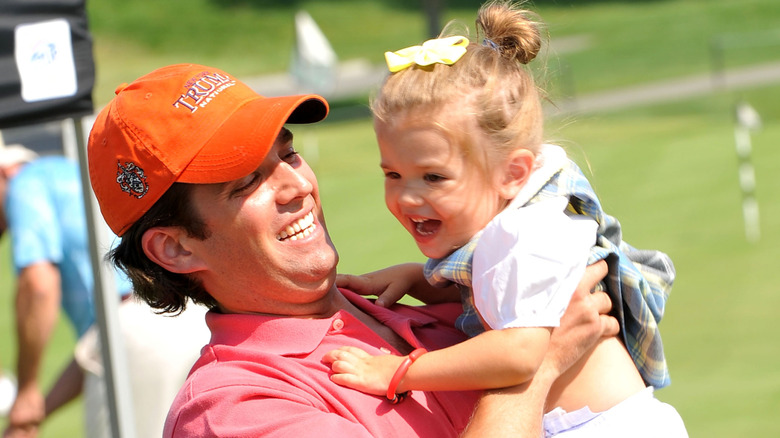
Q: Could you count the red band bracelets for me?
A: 1